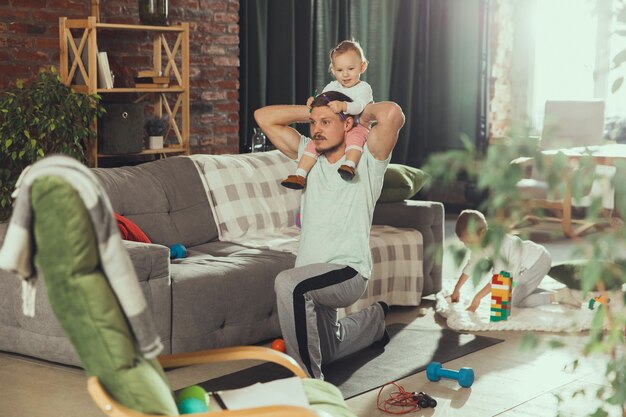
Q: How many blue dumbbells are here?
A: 2